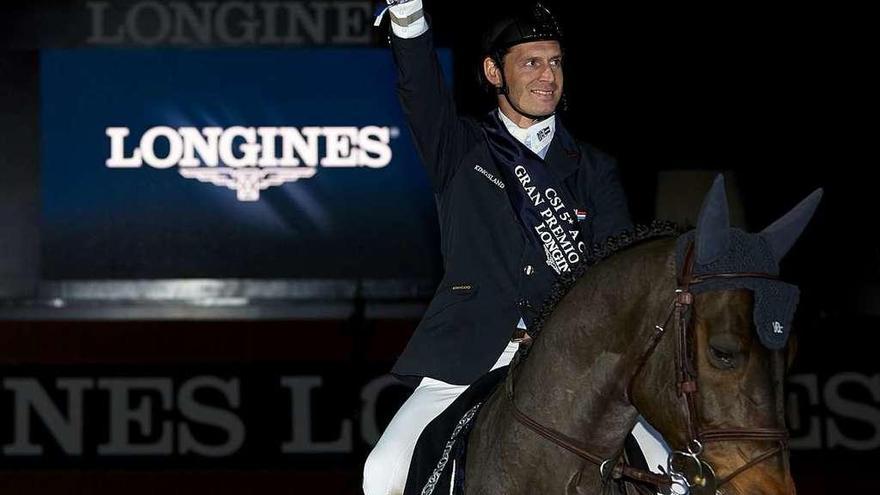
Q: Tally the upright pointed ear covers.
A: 2